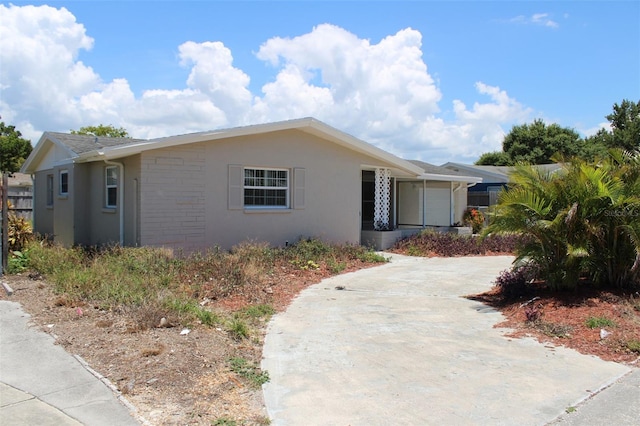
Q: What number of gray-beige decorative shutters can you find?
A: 2